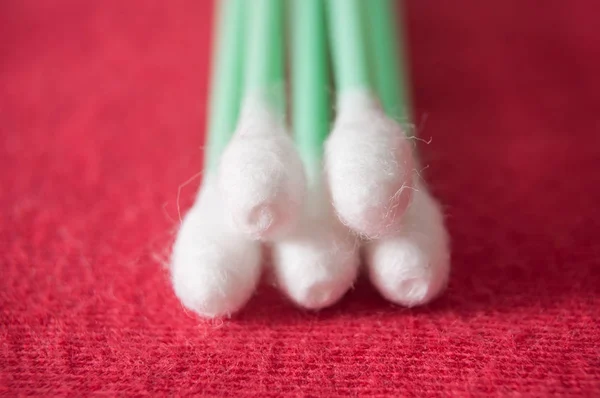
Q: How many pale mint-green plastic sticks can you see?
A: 5